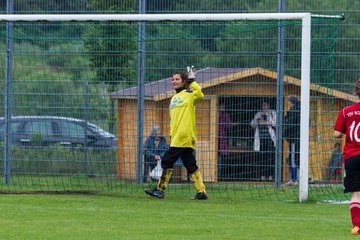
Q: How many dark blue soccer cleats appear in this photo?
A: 2